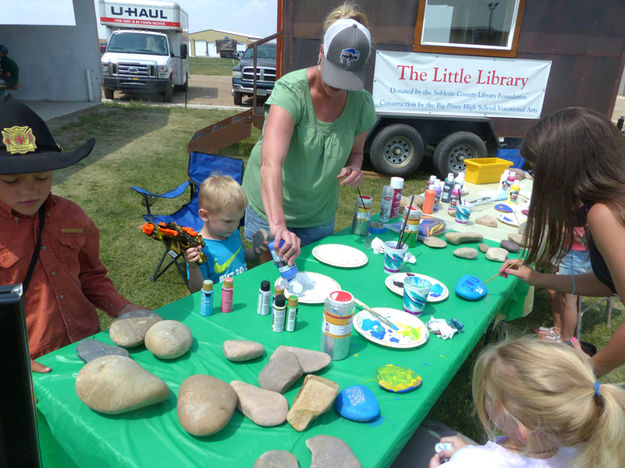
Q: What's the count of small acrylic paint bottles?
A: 6